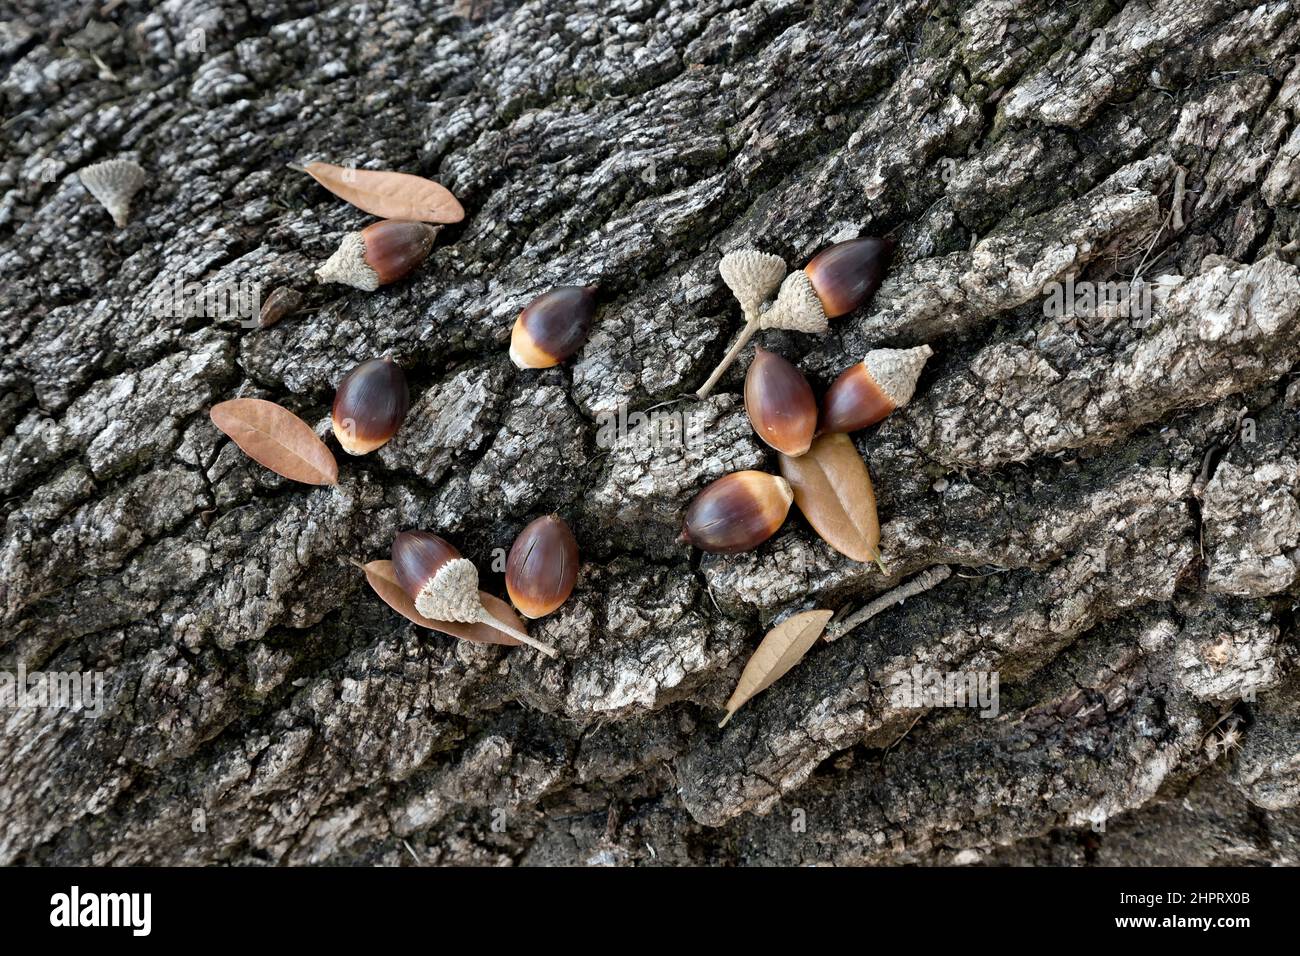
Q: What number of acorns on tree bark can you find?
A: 9